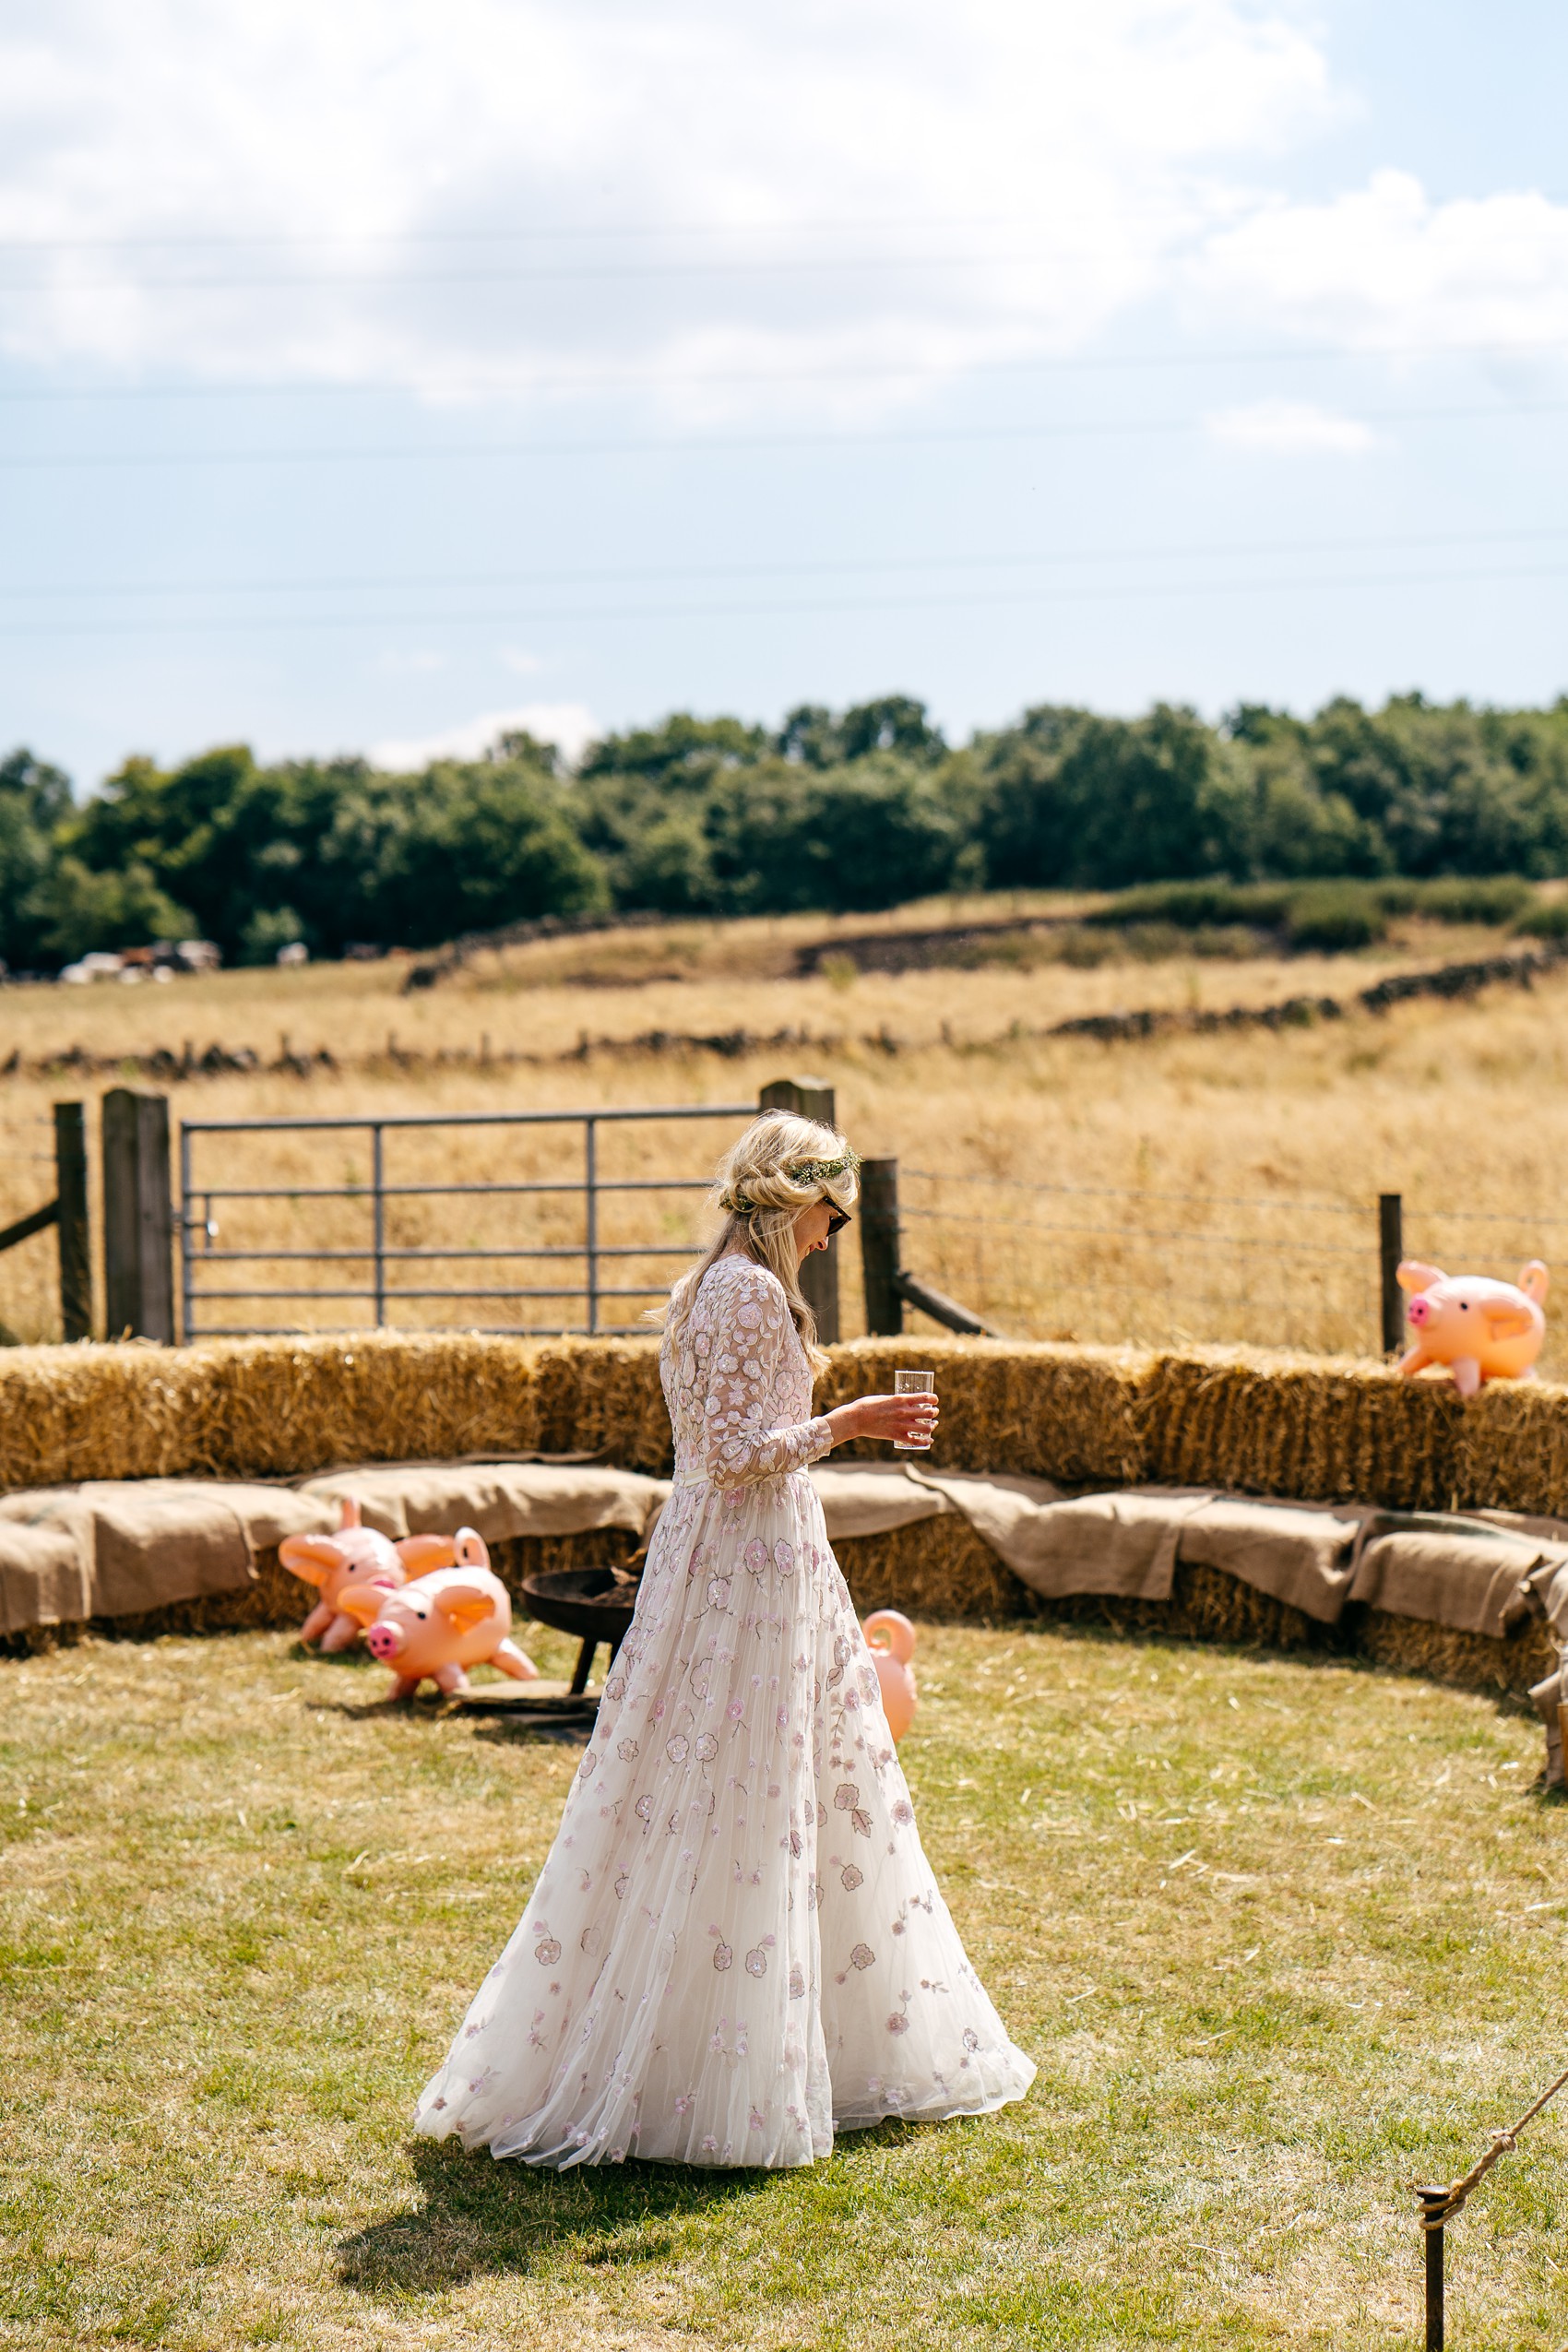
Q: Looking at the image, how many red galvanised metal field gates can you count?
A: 0